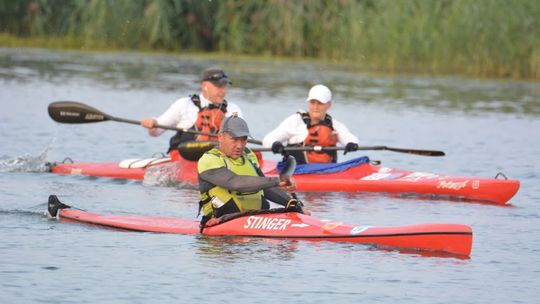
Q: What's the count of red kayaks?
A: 2